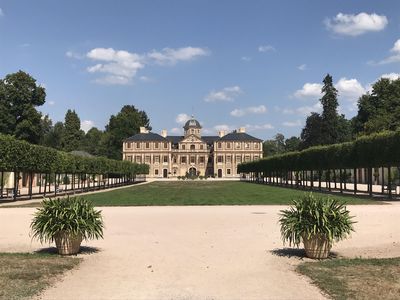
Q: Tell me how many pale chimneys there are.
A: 4